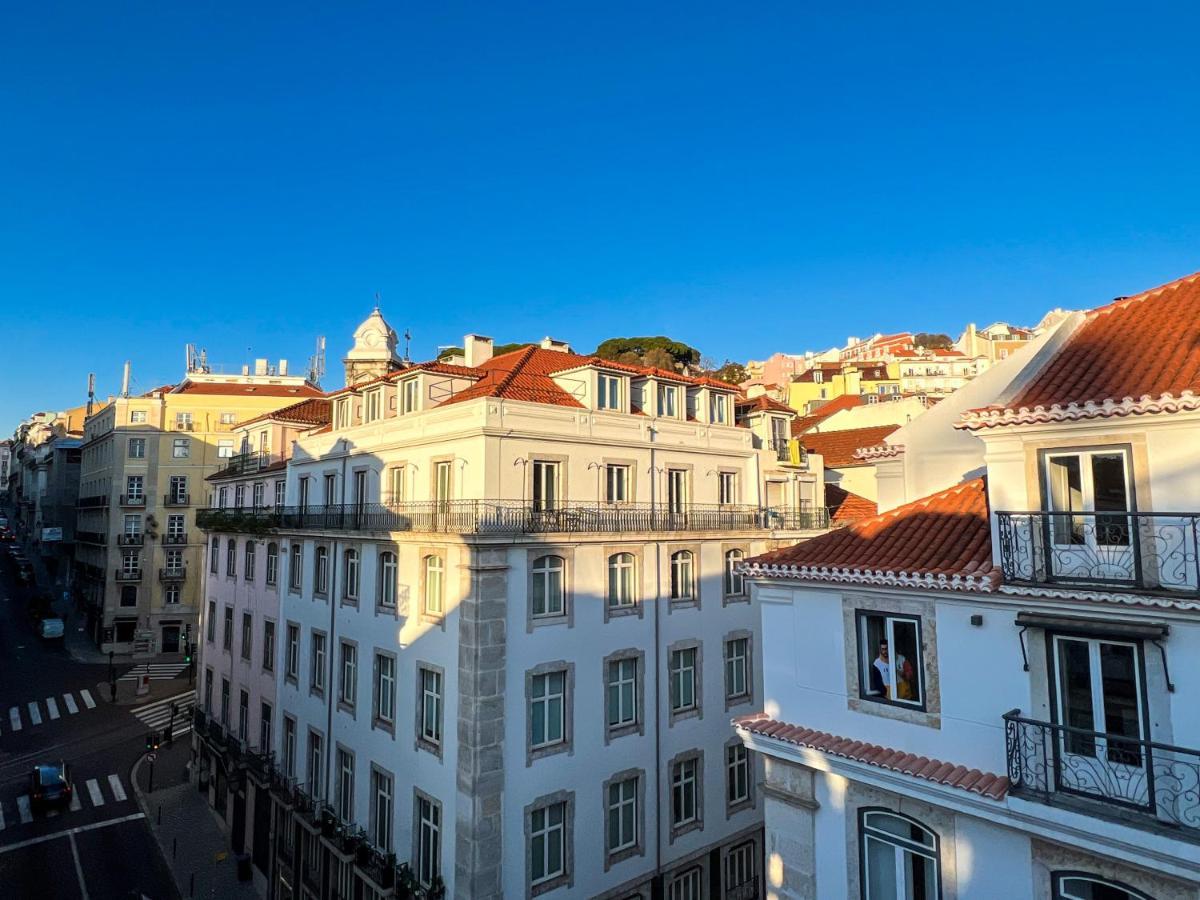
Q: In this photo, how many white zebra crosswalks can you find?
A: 4